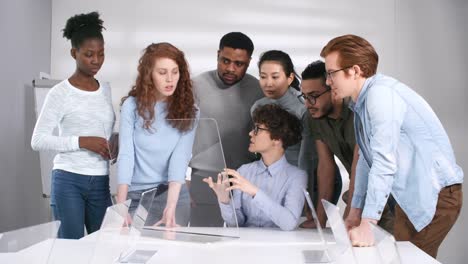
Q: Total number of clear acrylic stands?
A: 7